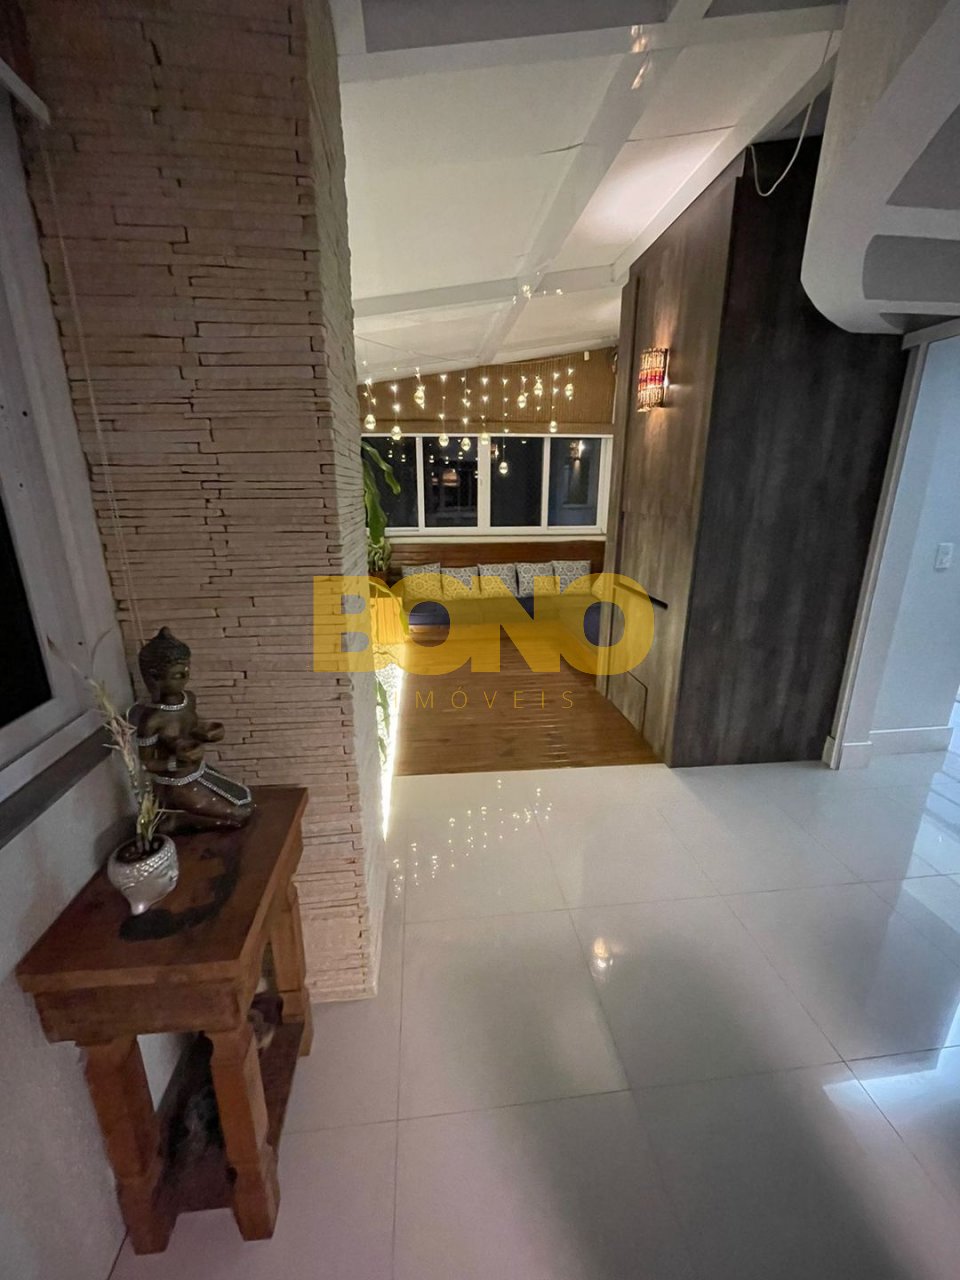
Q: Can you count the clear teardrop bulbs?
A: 11